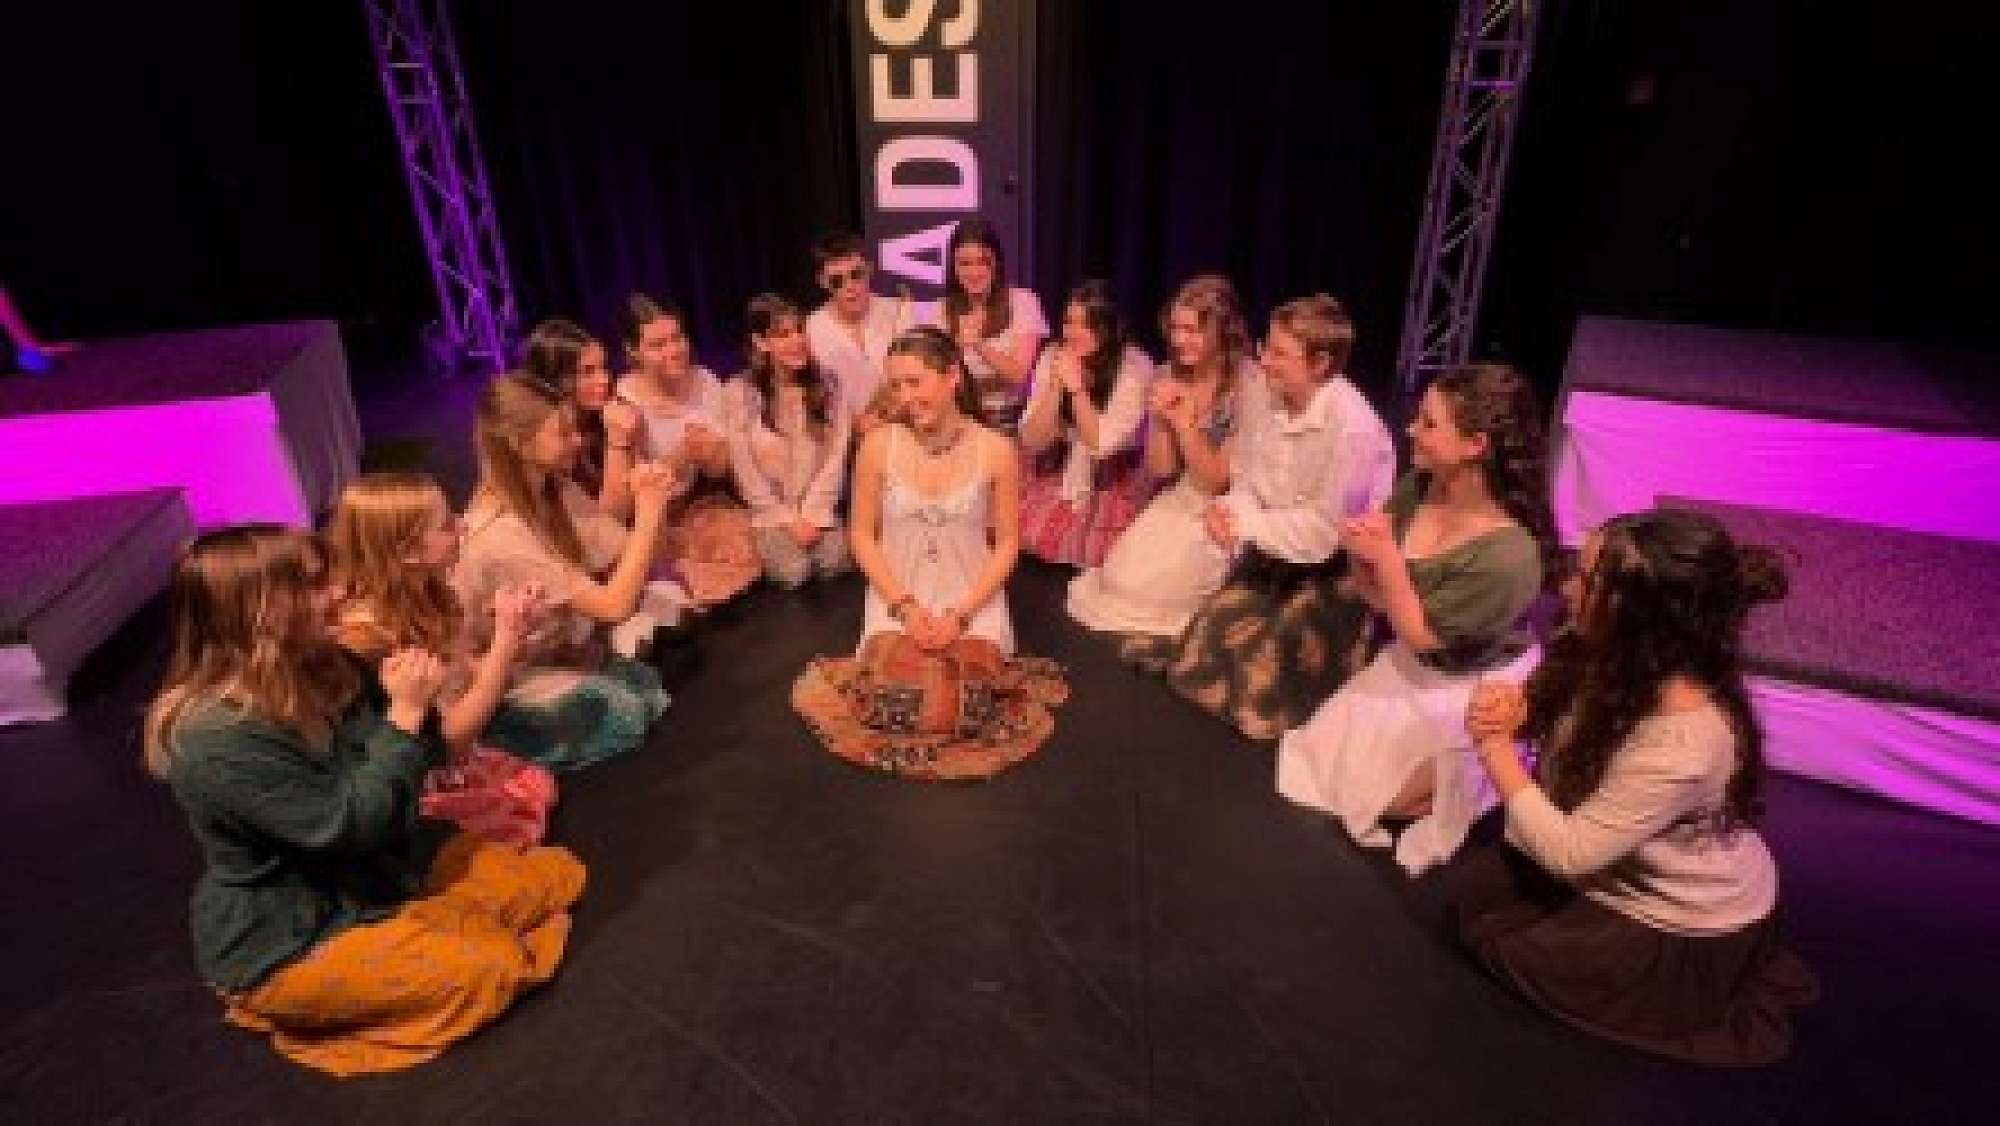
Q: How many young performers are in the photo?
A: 14